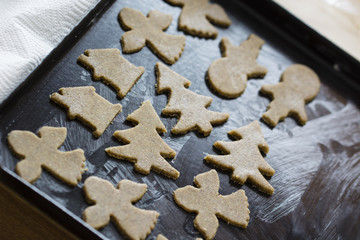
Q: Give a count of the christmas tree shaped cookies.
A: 3